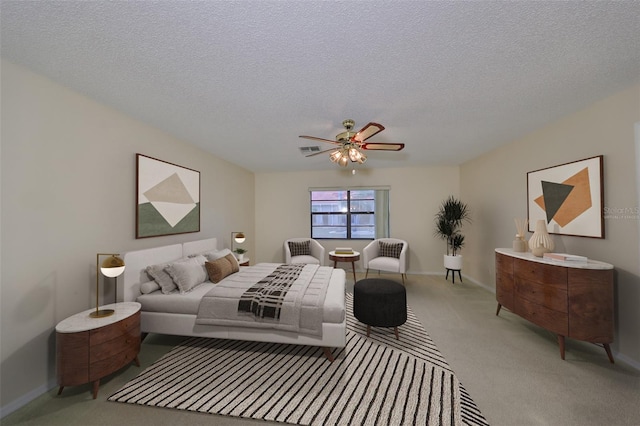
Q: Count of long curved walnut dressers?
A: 1